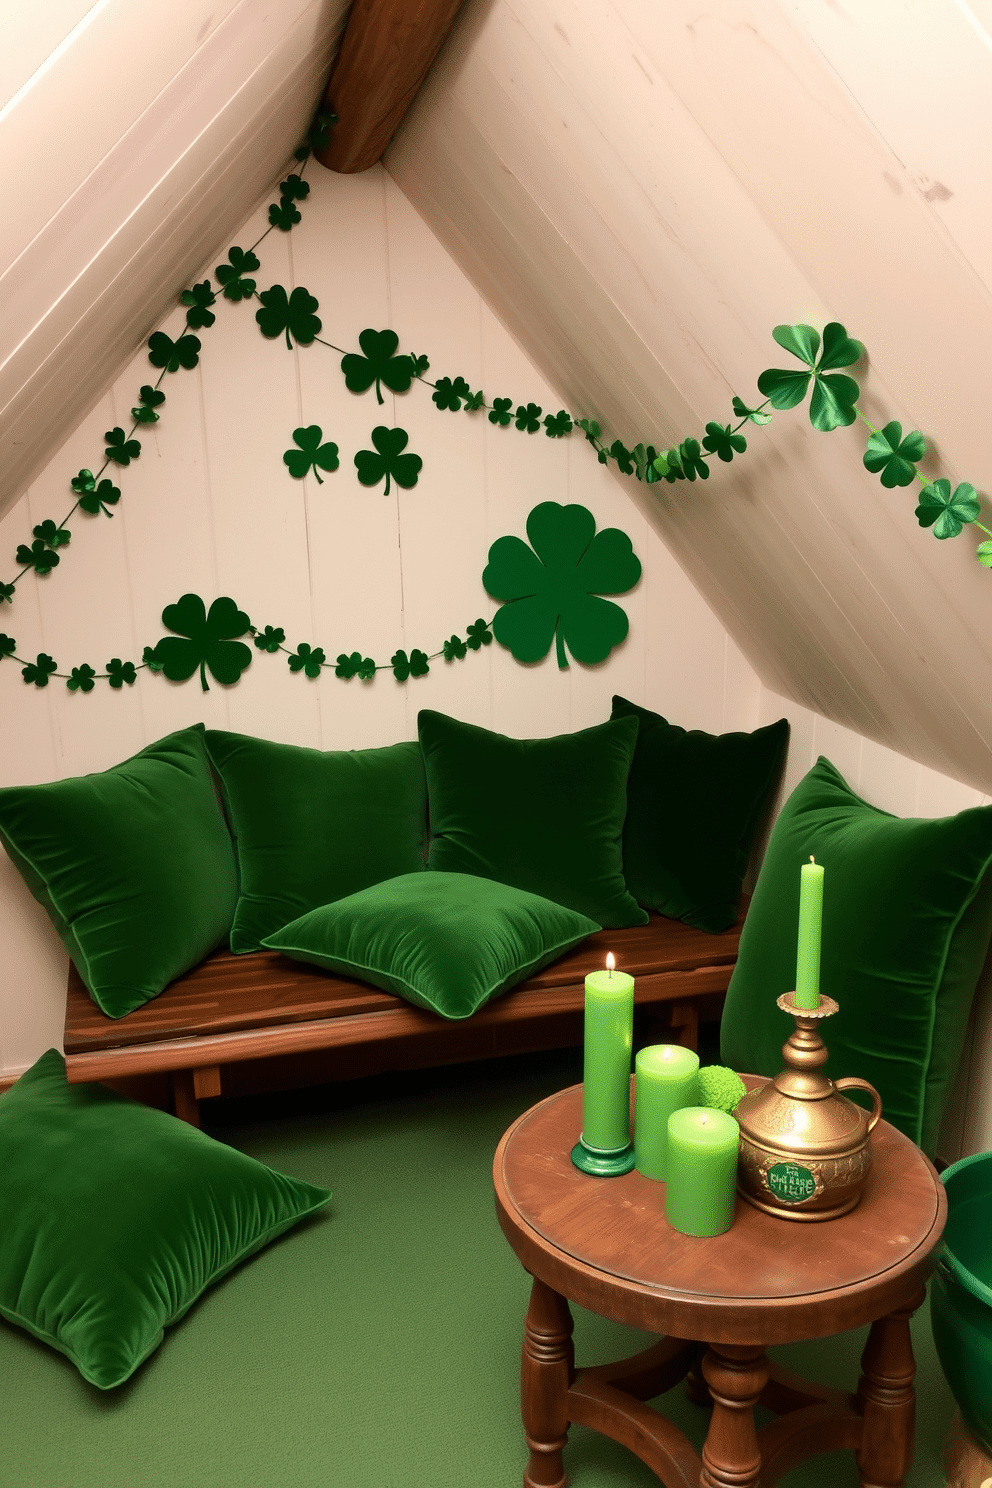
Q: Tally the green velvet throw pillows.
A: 7